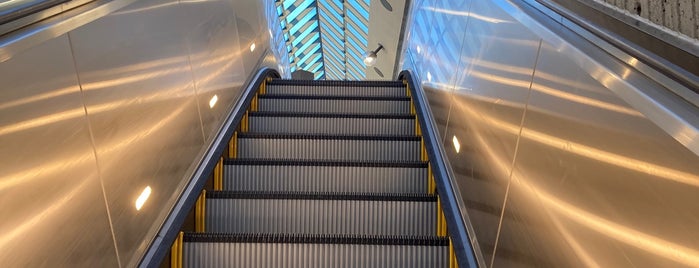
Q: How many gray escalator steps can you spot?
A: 7